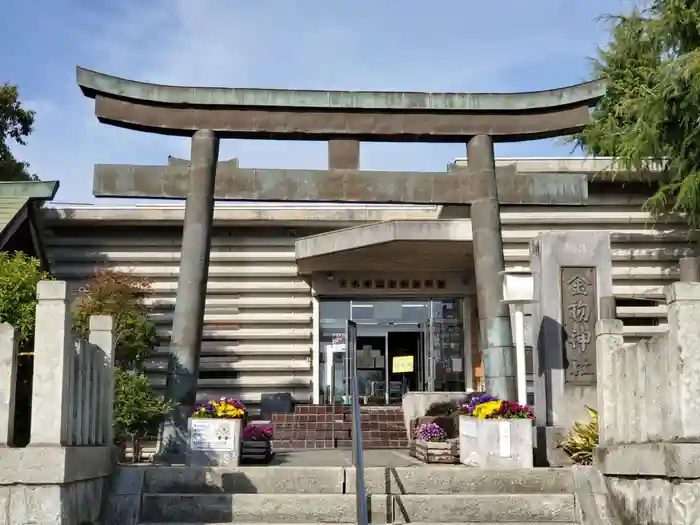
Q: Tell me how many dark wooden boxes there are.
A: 2